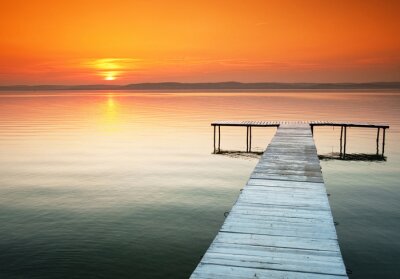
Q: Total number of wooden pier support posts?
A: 8